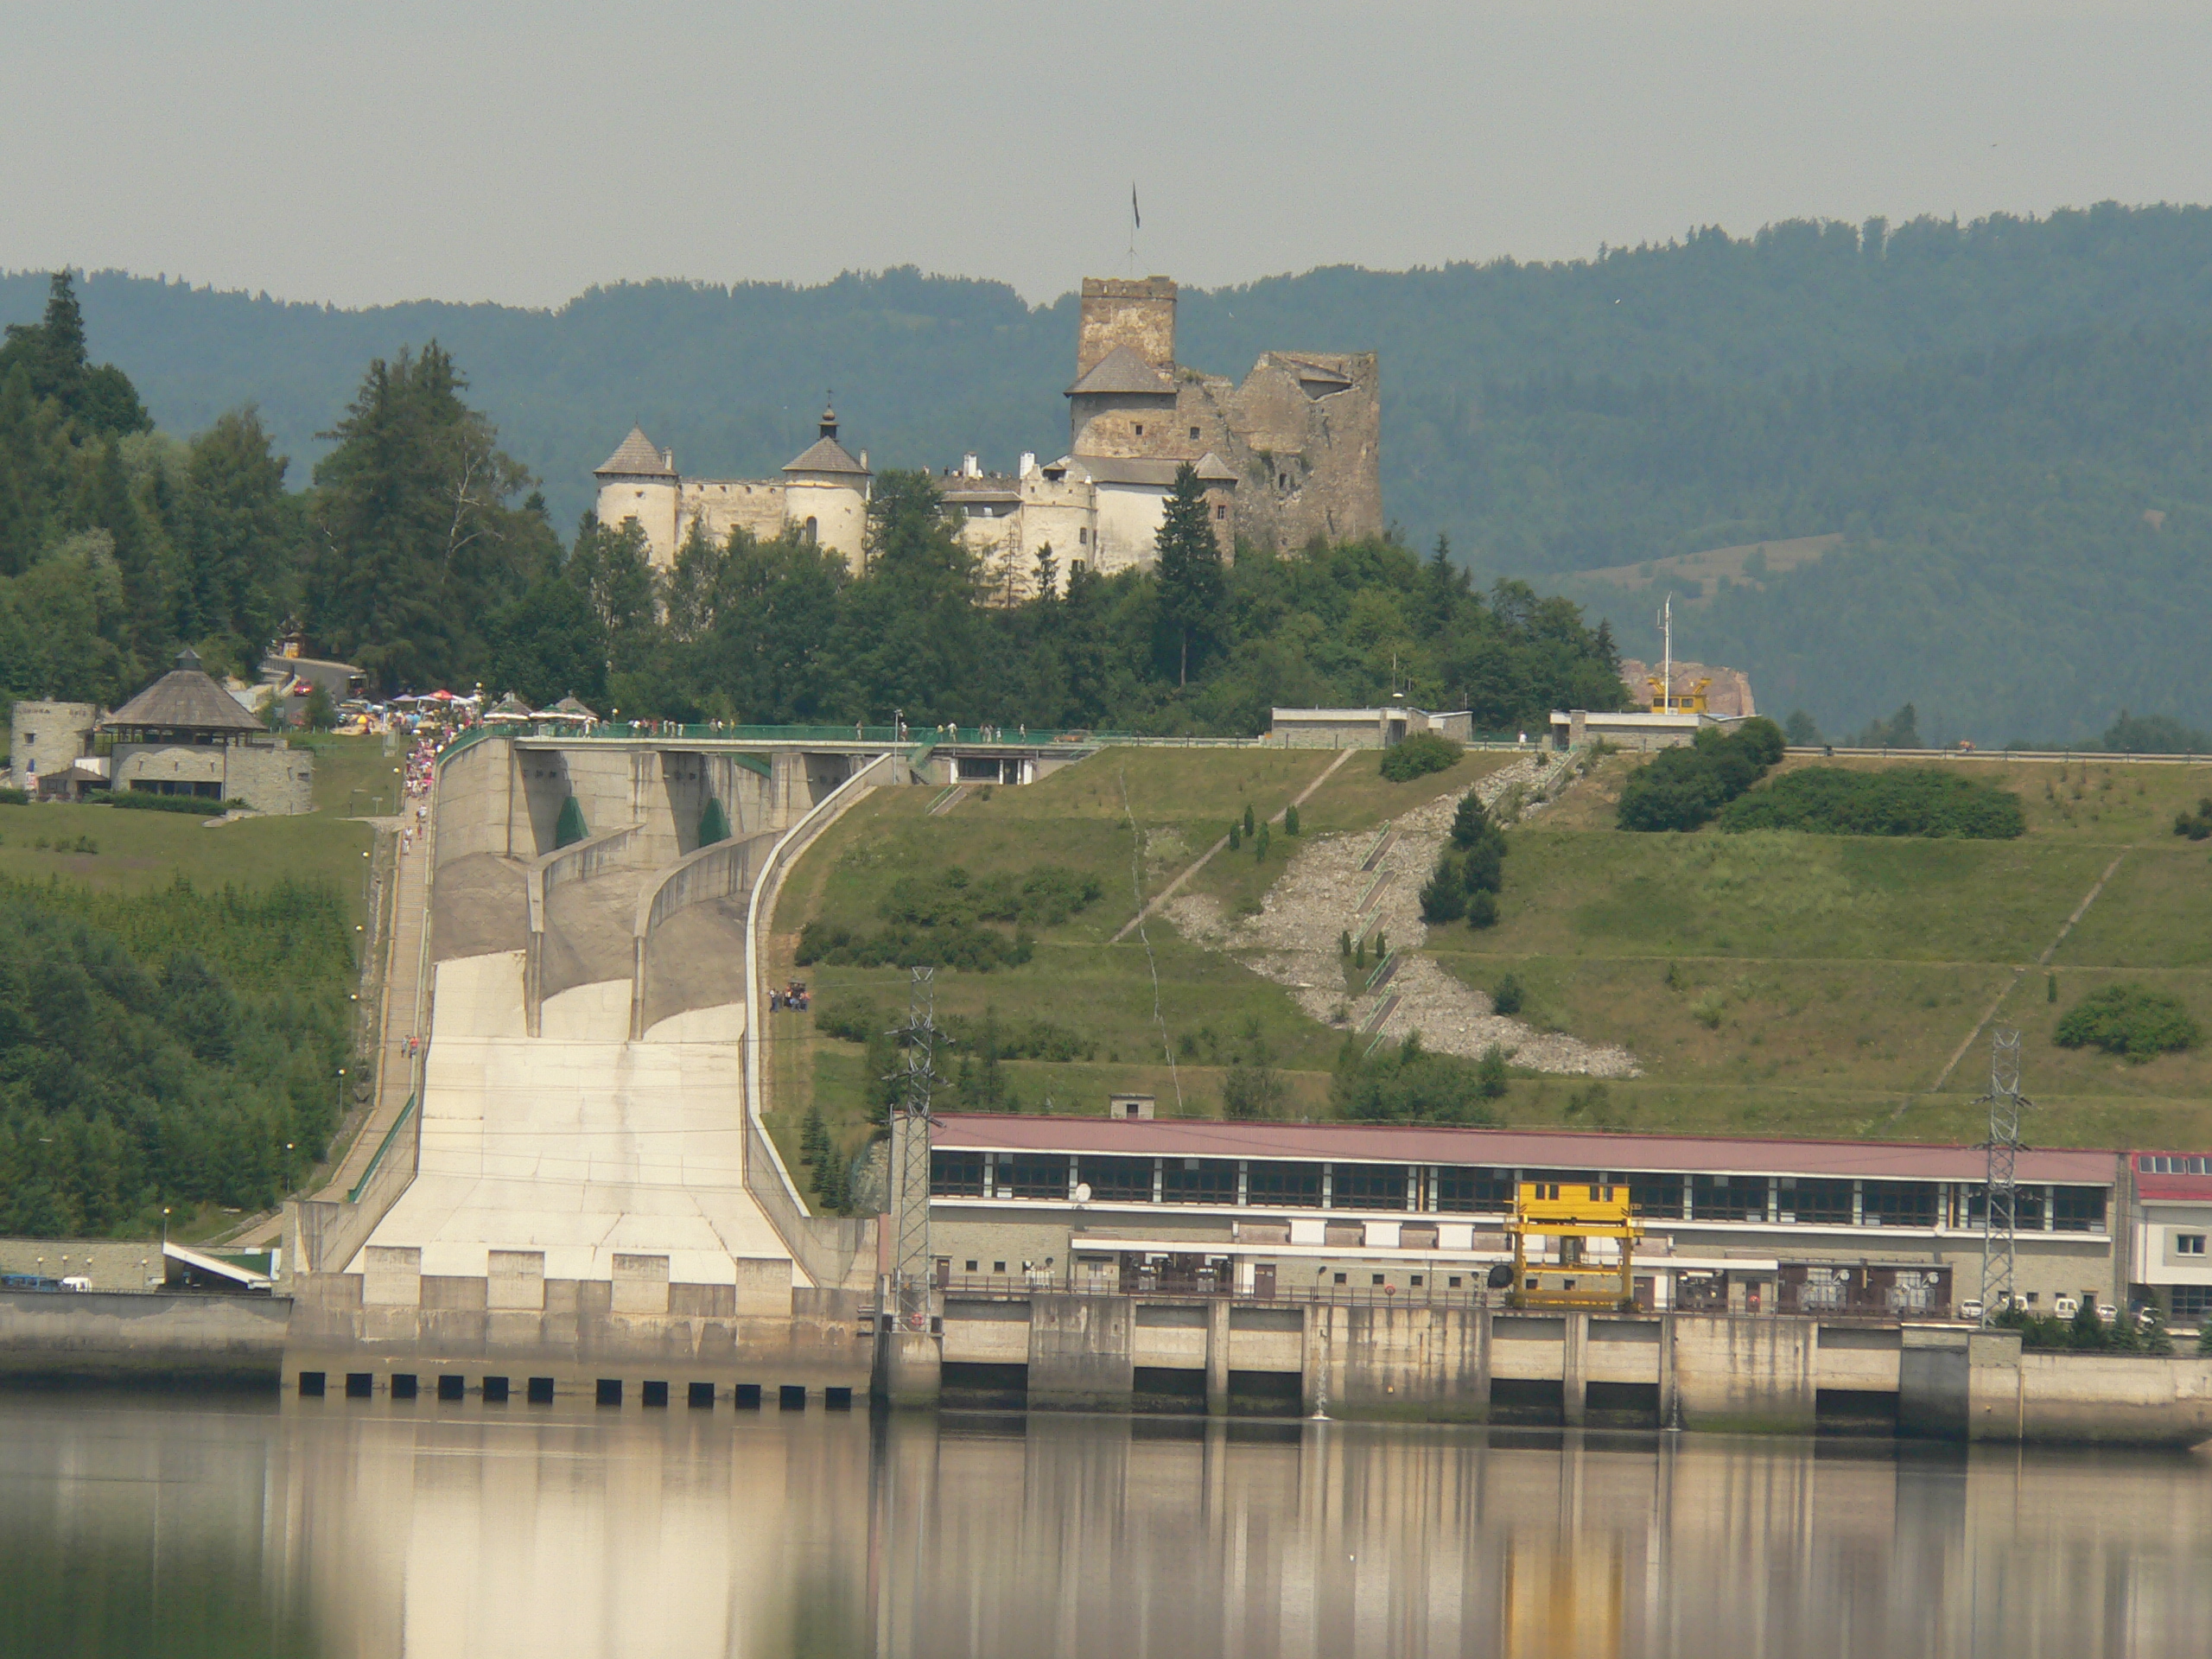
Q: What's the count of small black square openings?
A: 12